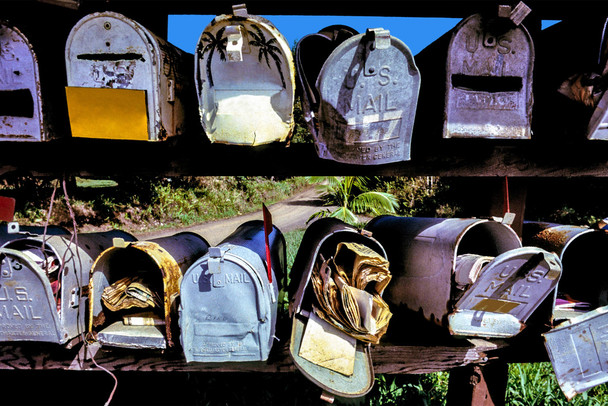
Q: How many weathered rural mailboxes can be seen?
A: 12